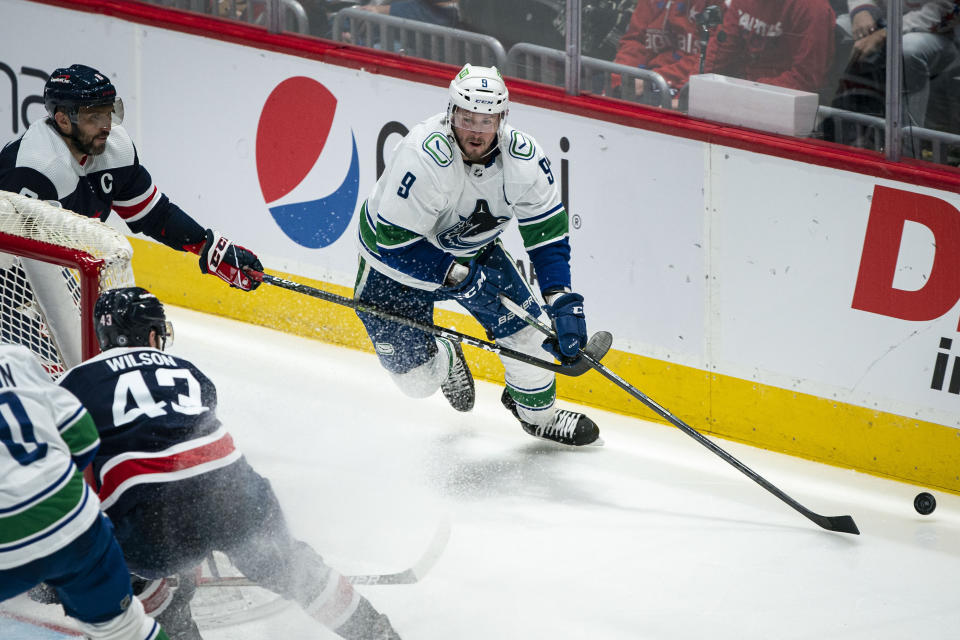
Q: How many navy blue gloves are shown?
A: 2